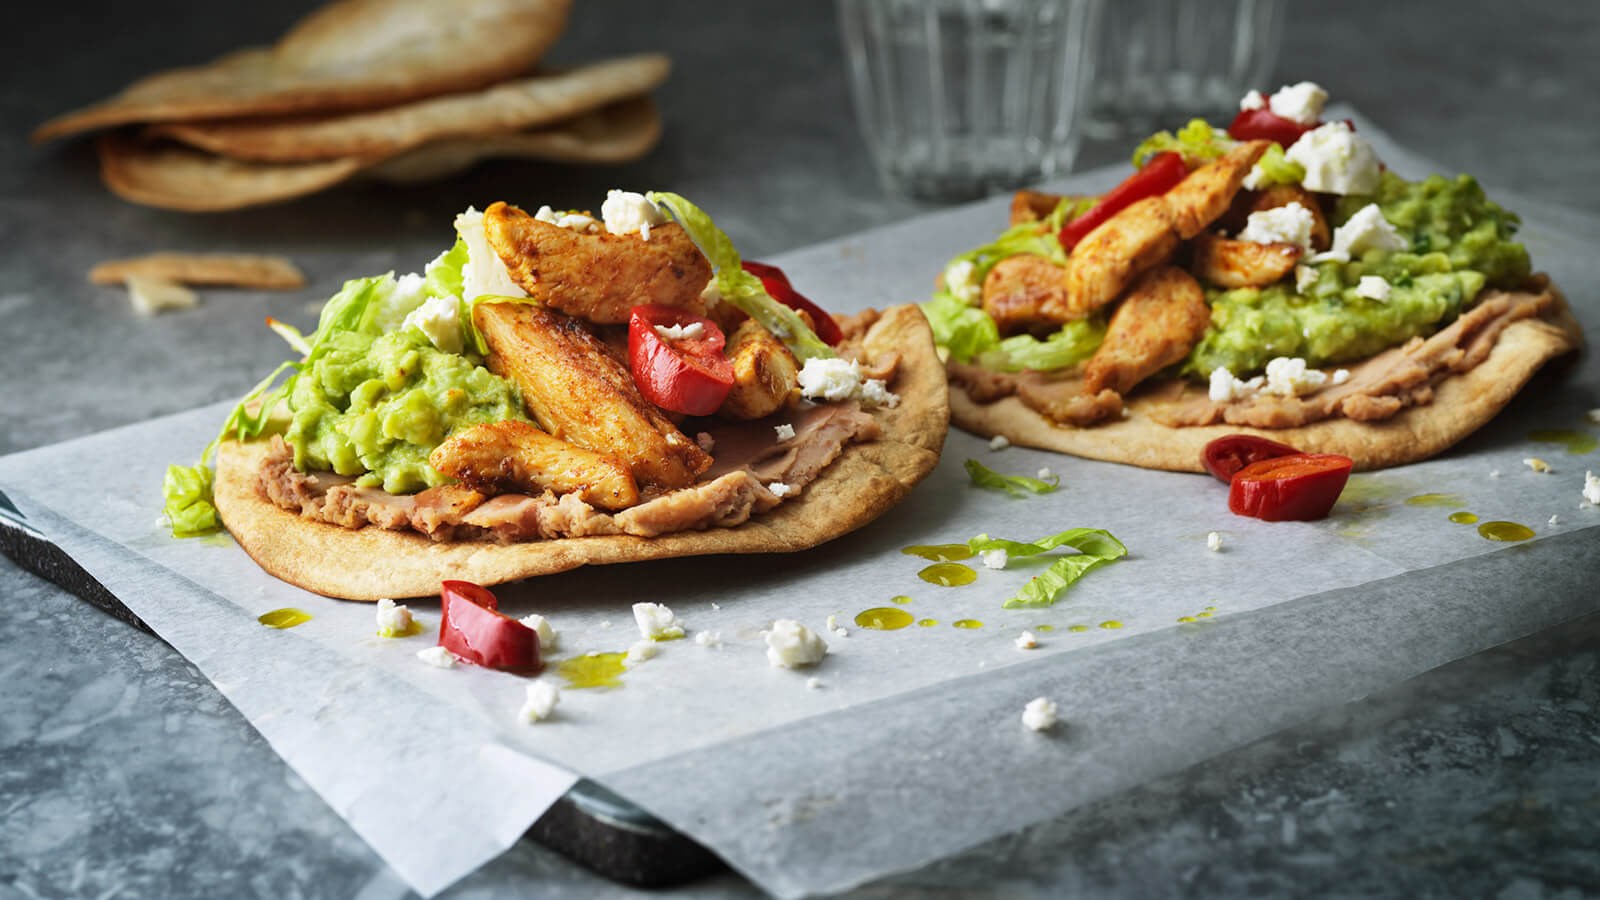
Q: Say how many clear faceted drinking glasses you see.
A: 2